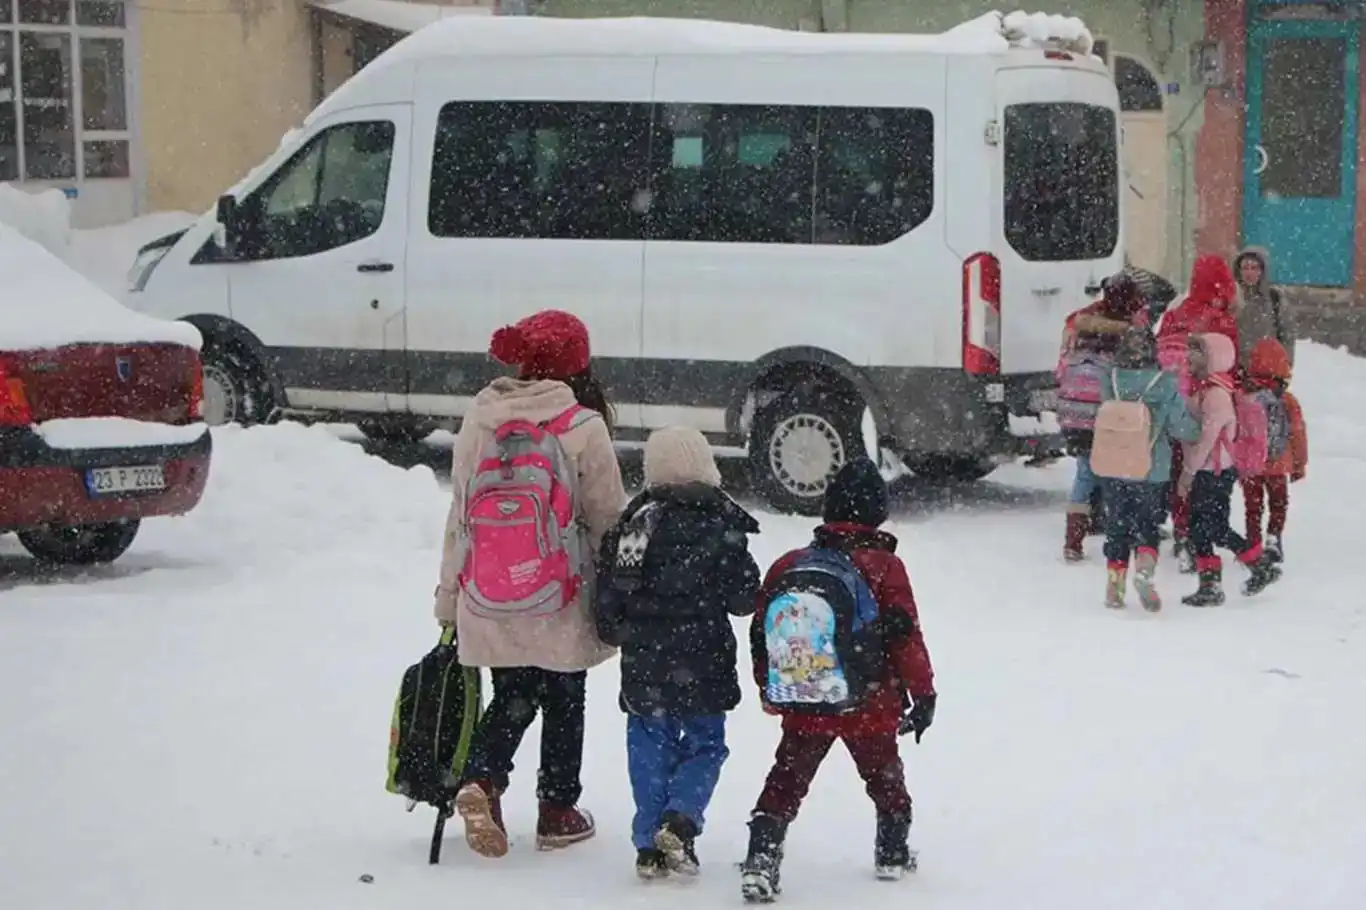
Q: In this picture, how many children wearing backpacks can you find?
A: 7